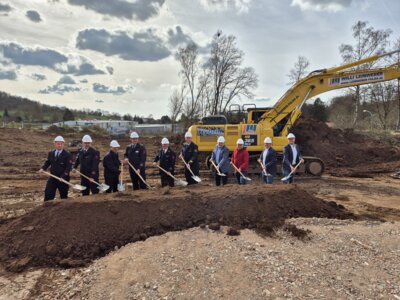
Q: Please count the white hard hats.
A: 10